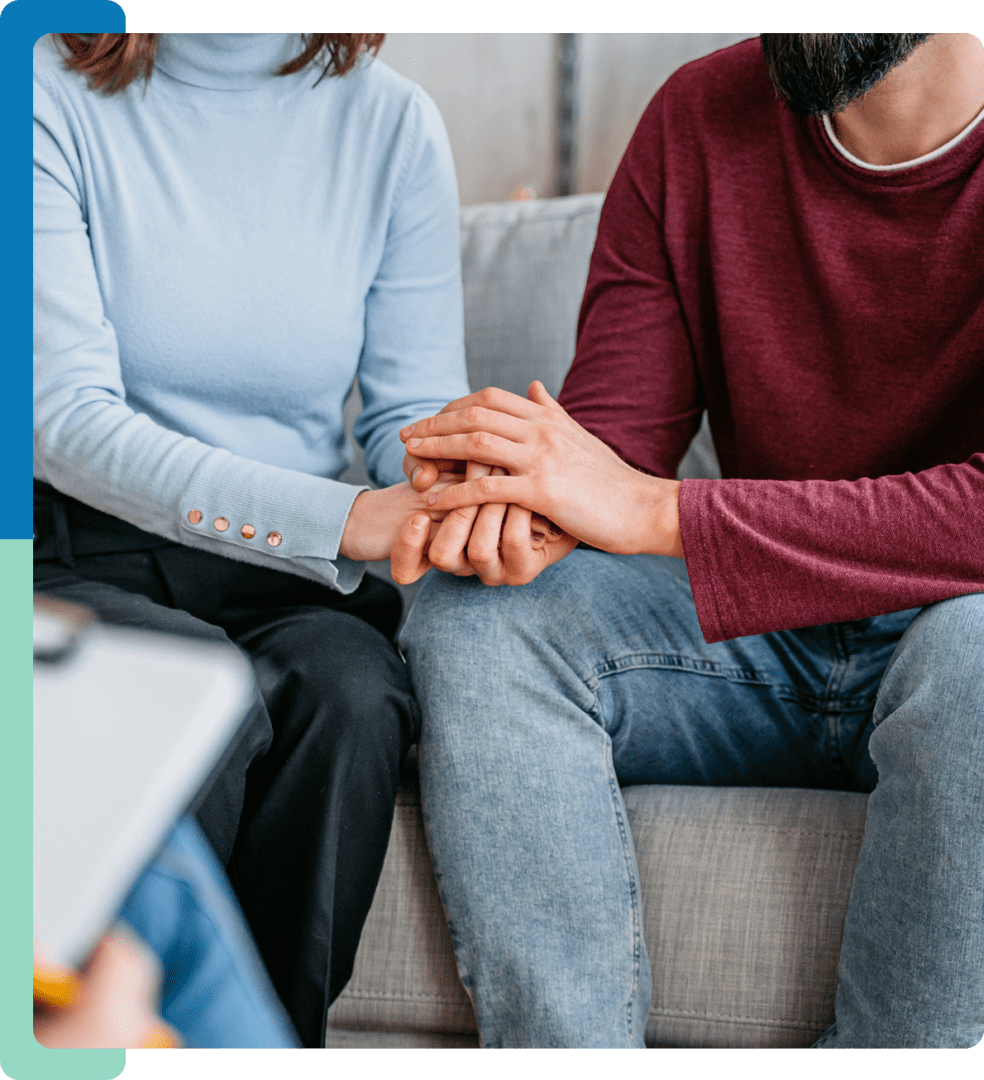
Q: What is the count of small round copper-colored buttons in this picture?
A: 4